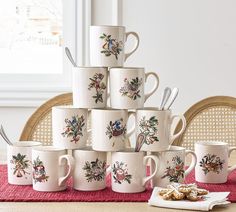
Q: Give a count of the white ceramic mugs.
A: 12